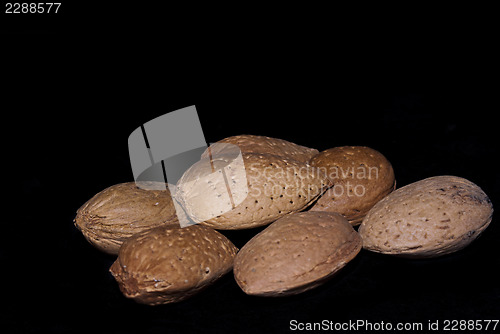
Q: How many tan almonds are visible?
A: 7